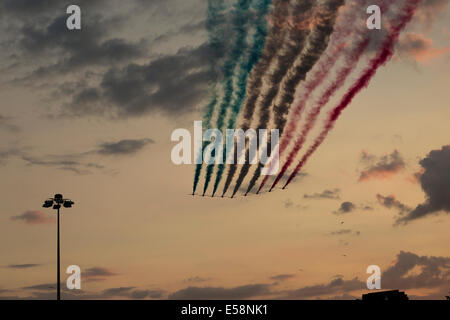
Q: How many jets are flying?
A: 9